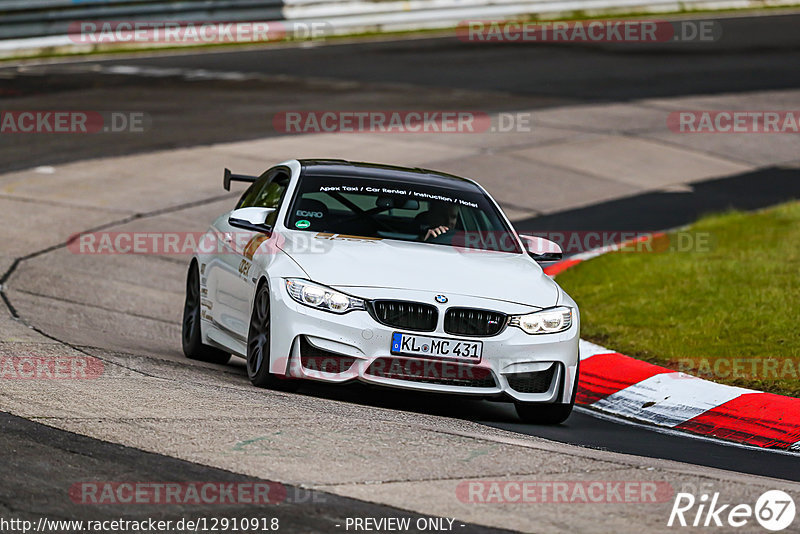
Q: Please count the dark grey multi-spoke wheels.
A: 2